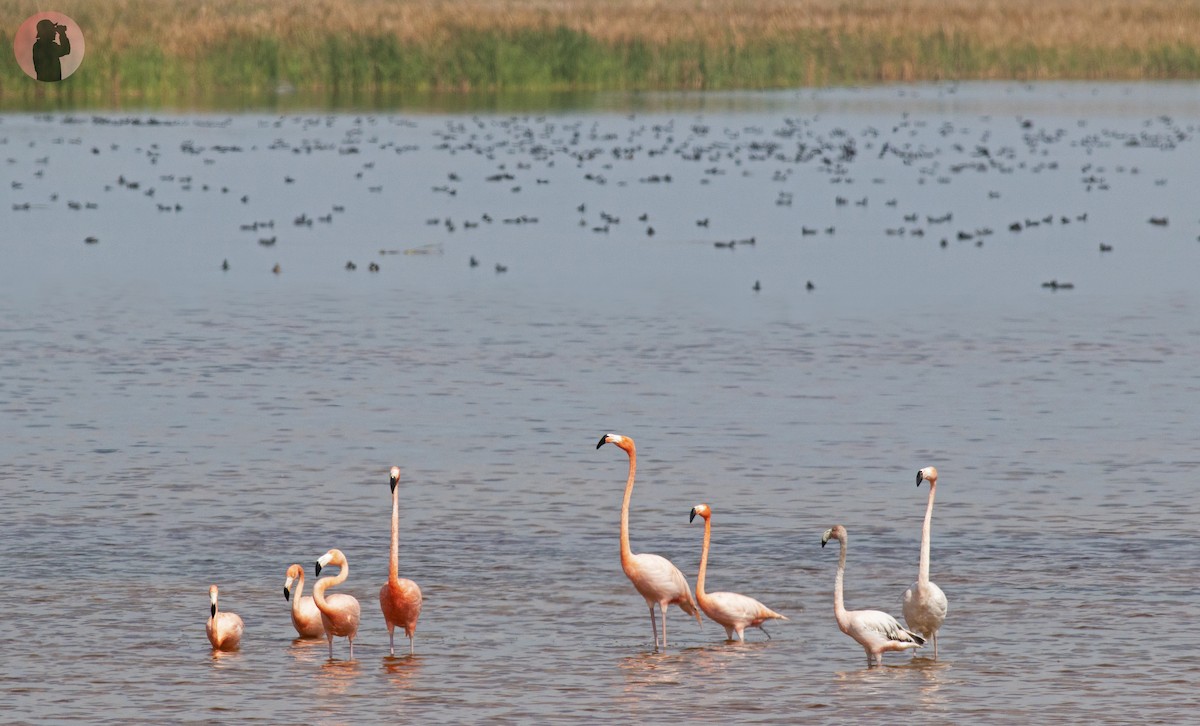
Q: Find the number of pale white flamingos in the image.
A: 2